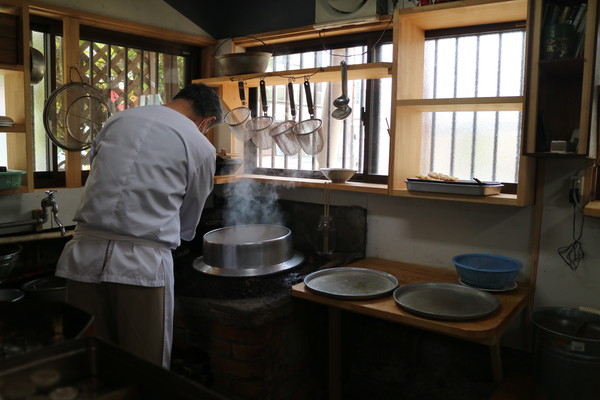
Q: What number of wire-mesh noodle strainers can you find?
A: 4